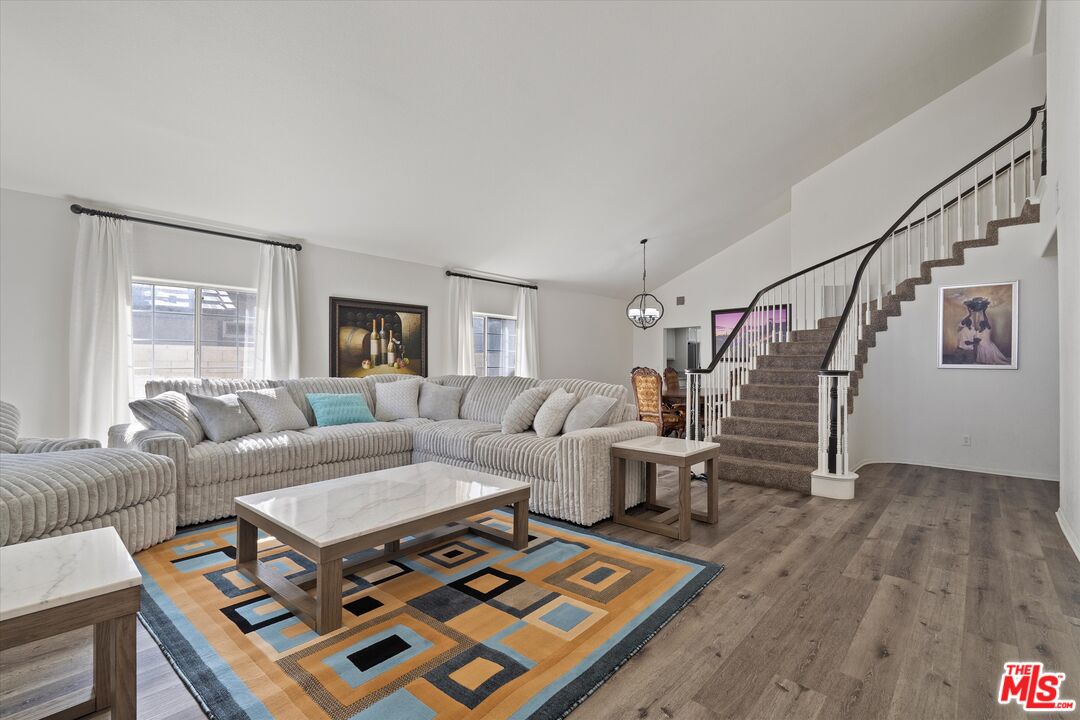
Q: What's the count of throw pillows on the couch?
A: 9